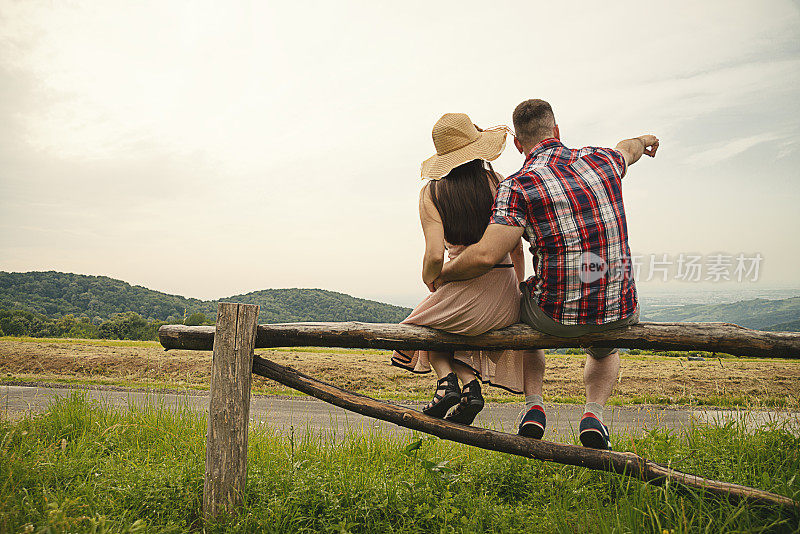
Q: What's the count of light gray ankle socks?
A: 2